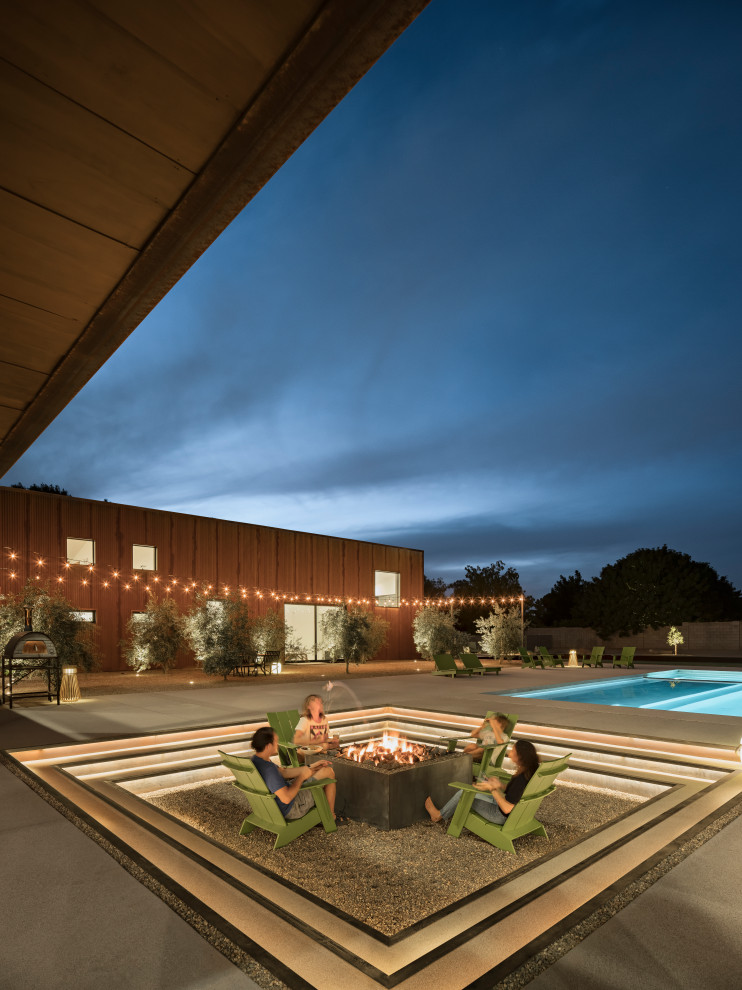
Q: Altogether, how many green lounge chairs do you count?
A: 10